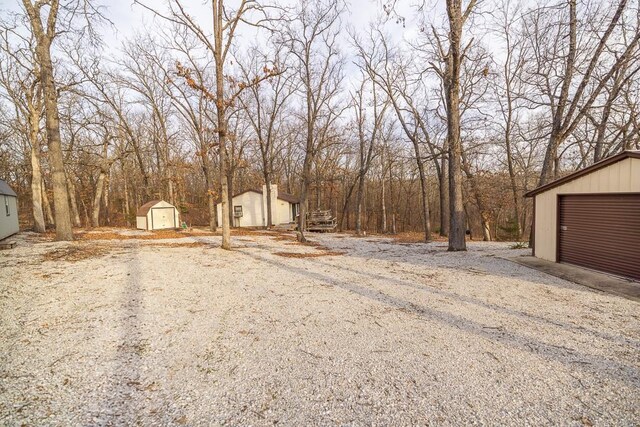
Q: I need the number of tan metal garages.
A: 1